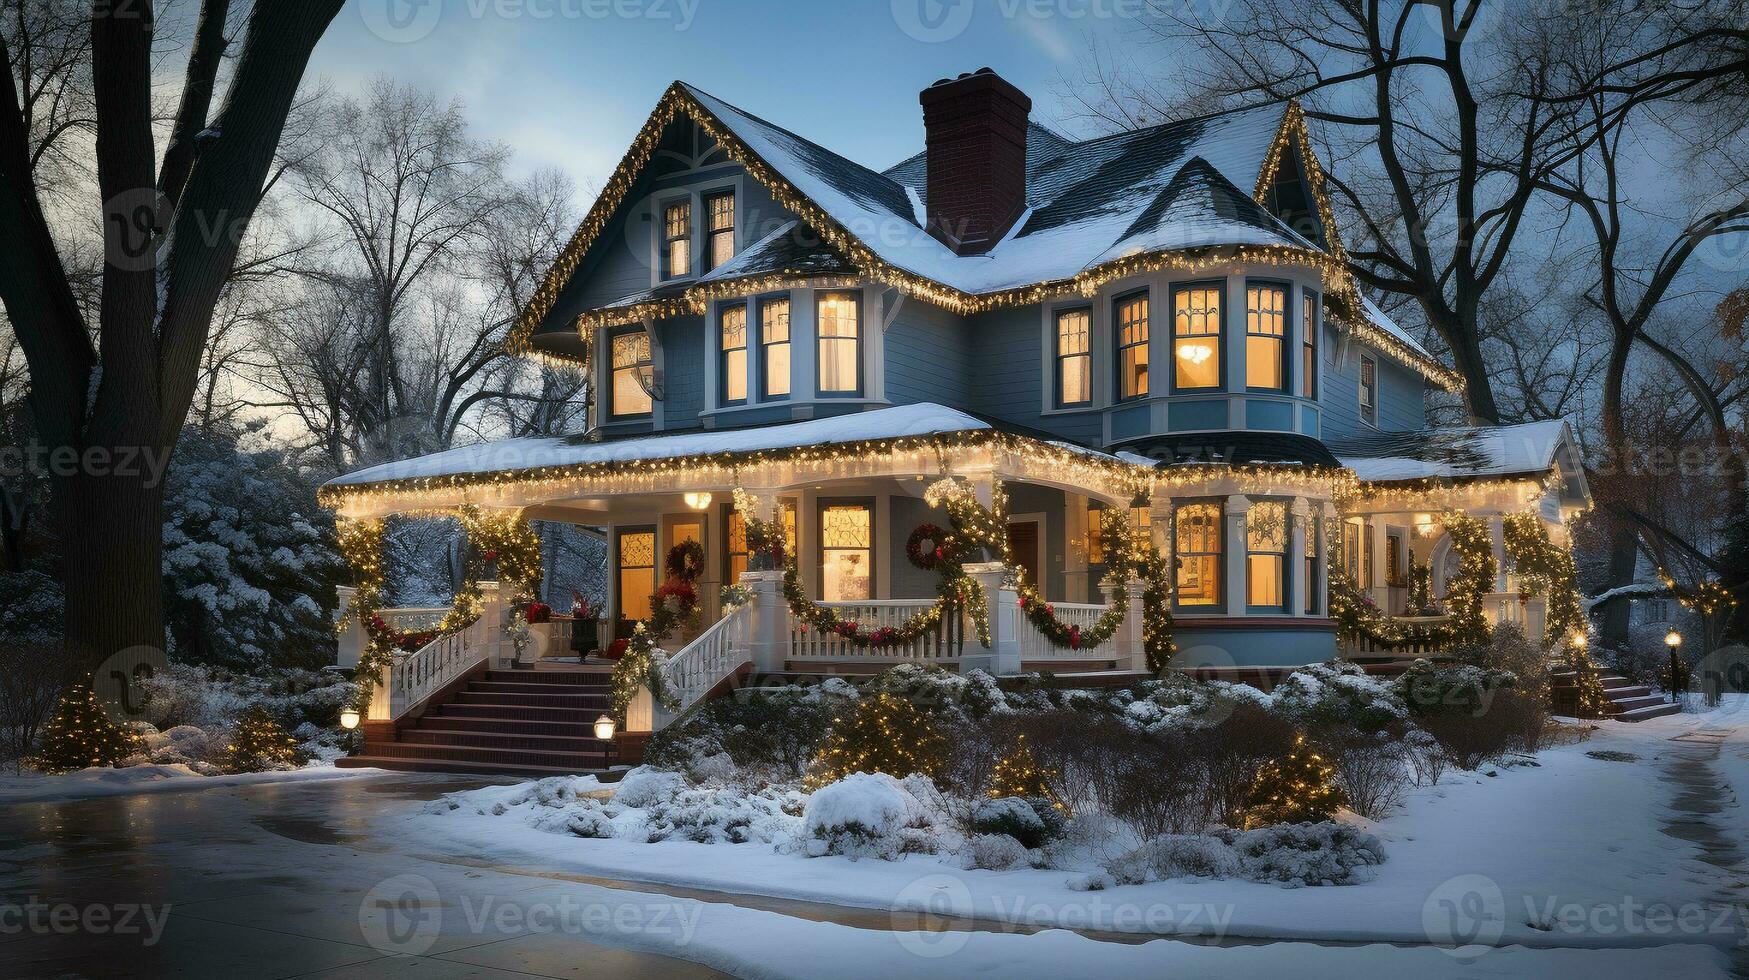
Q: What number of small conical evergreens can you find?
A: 5